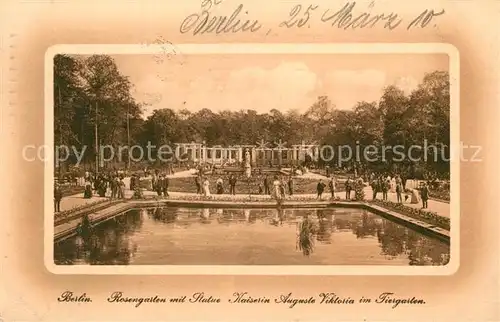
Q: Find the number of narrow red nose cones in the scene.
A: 0